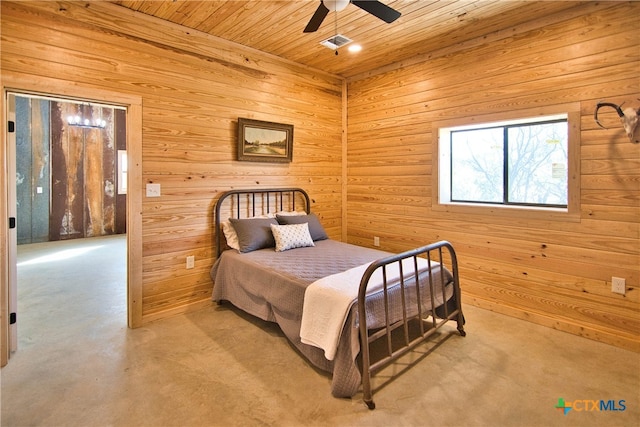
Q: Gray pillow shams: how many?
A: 2